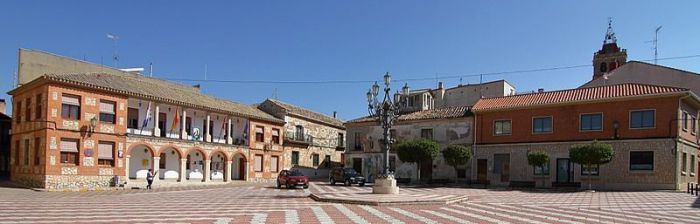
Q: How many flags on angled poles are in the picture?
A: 4